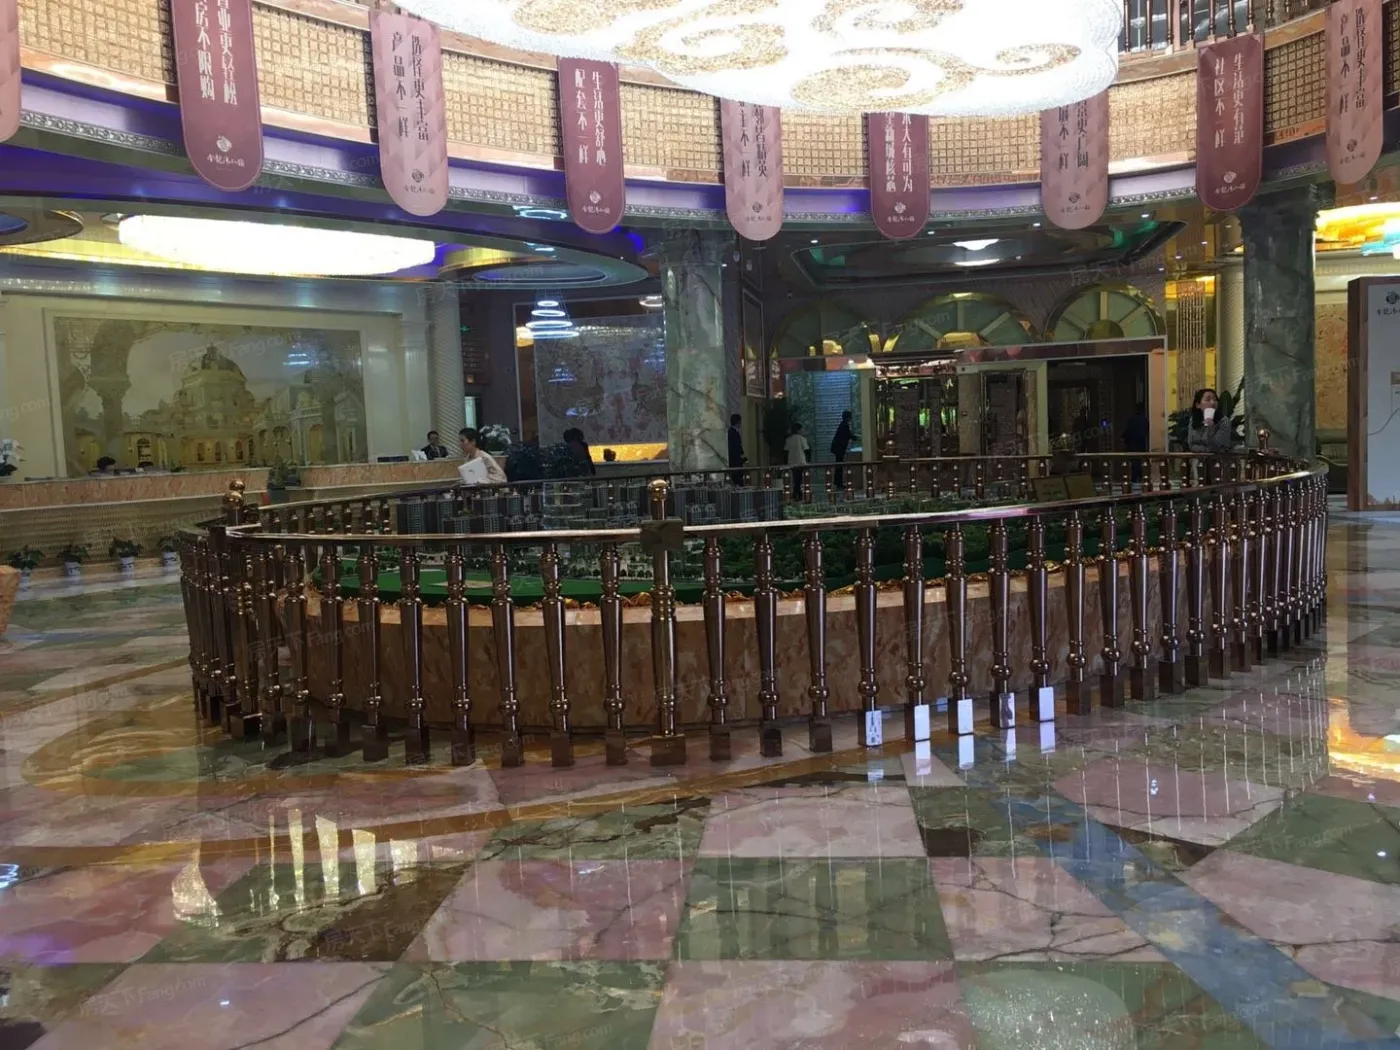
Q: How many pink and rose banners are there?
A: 9